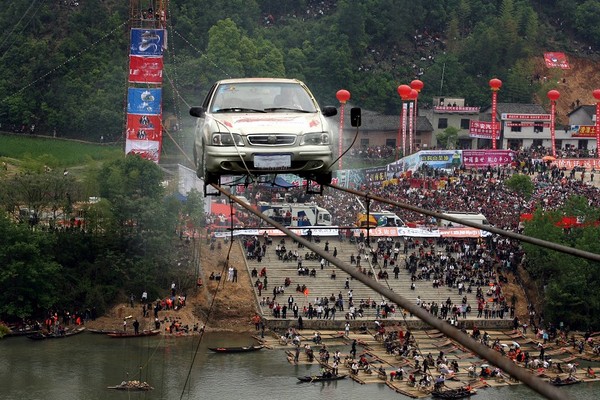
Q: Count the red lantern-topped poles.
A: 7